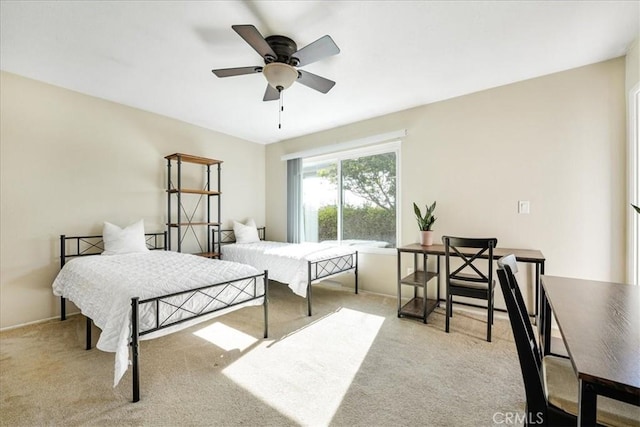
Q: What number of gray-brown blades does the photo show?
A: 5